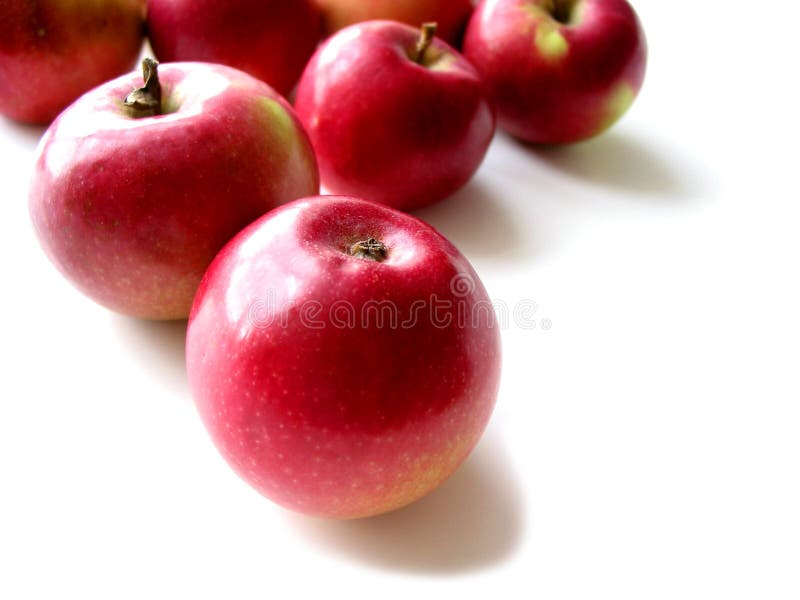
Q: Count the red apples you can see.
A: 7